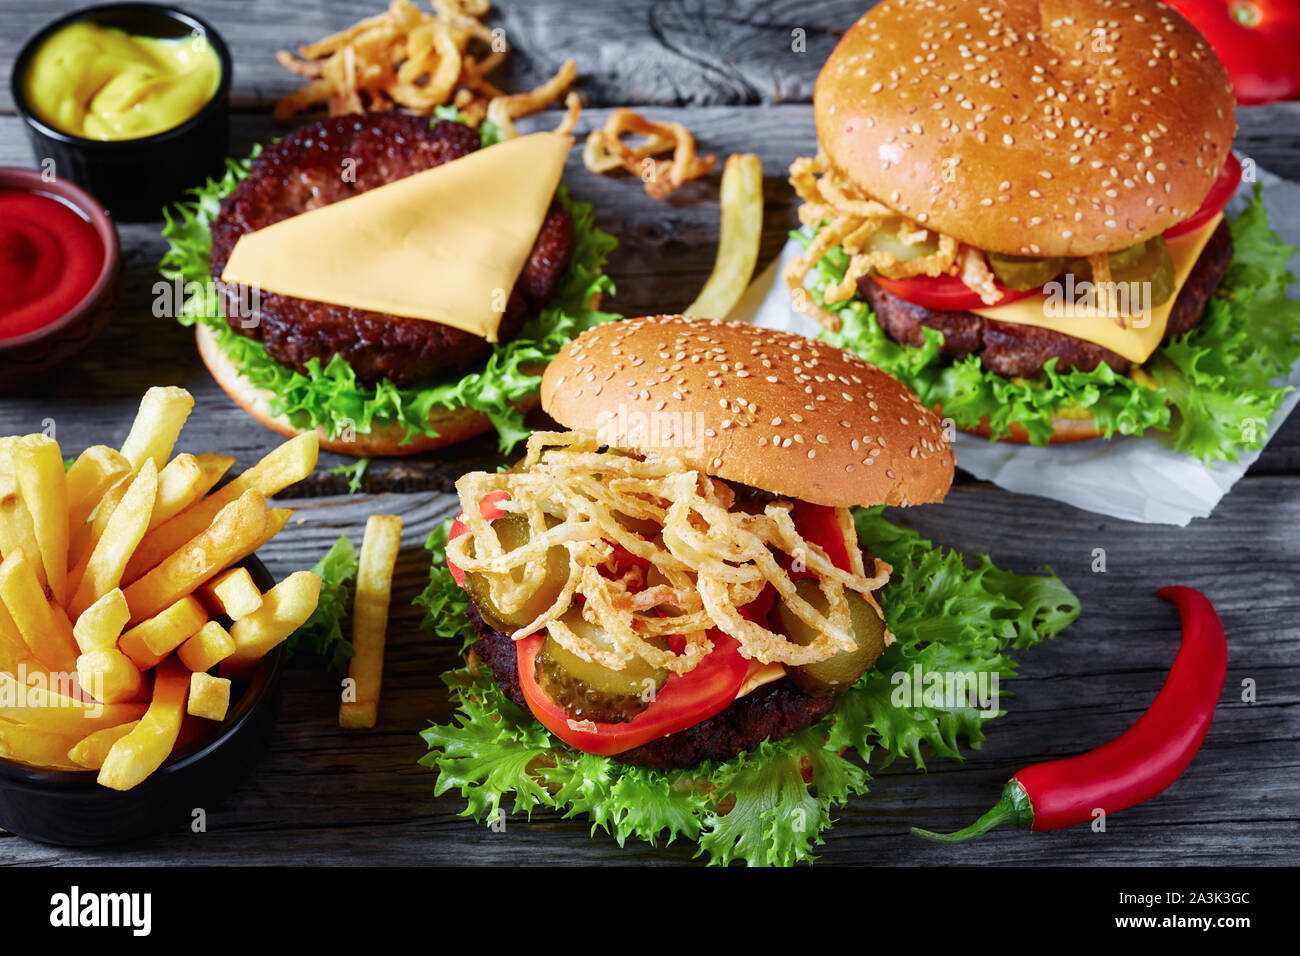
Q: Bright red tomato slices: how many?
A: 5